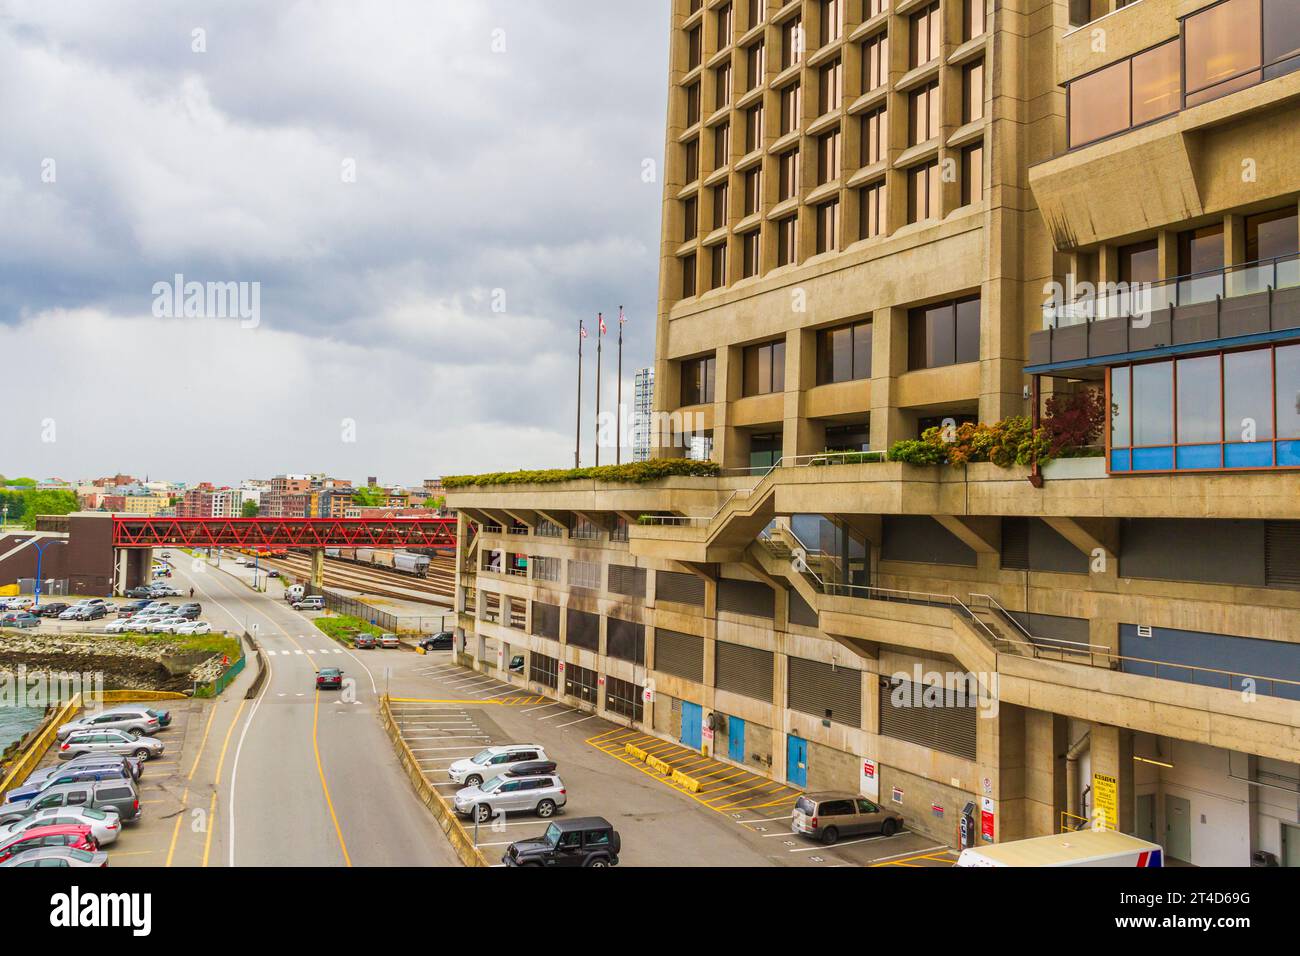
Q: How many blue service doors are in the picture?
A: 3